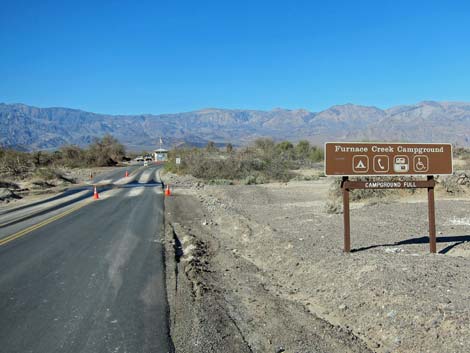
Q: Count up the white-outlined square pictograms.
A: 4